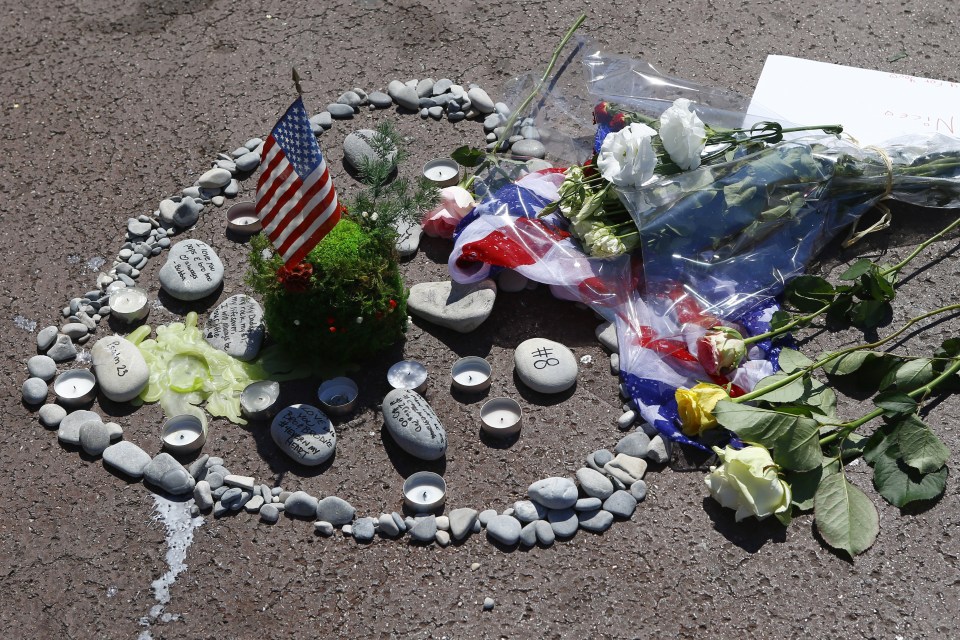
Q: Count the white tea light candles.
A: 11